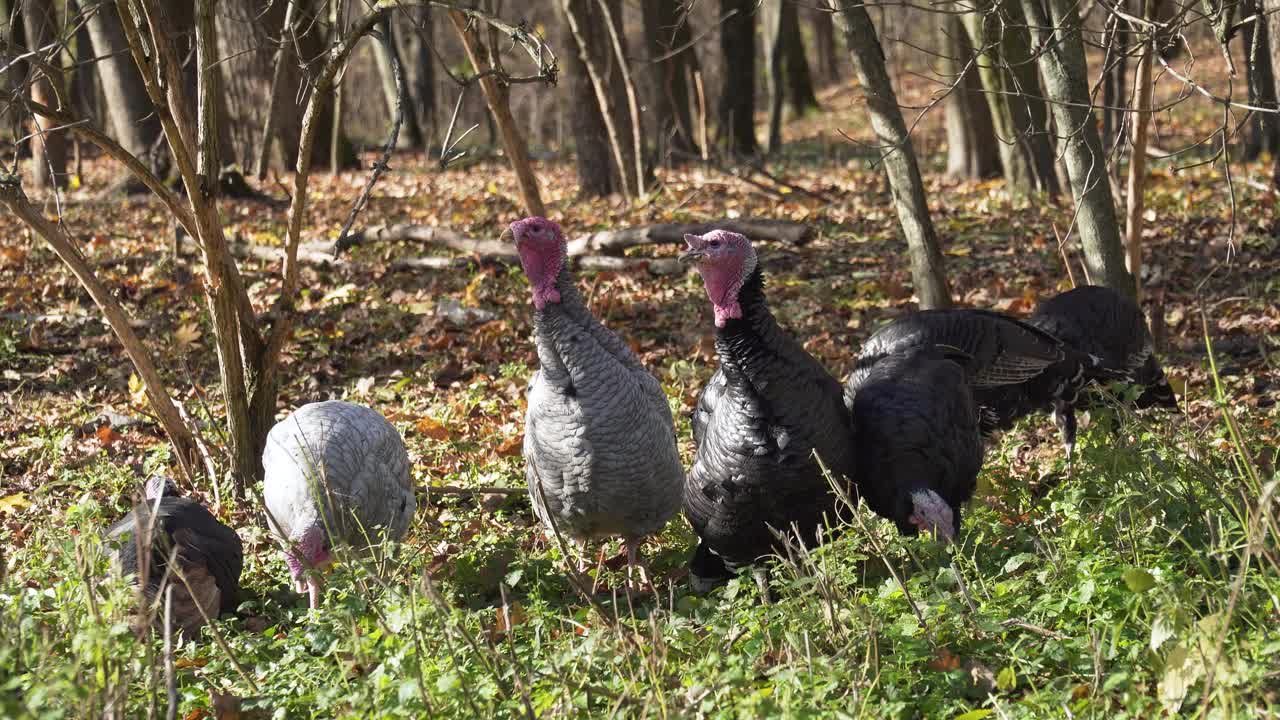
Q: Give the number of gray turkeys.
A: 2